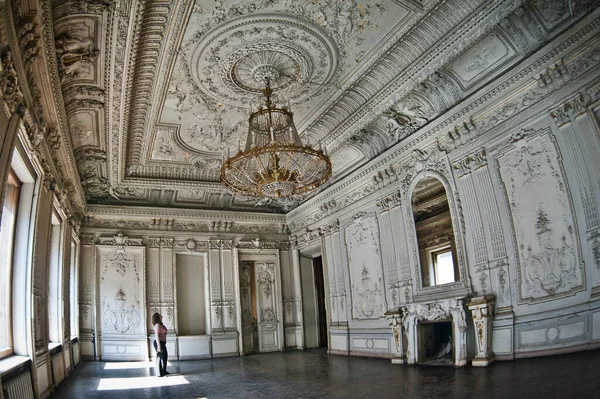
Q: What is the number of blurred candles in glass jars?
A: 0